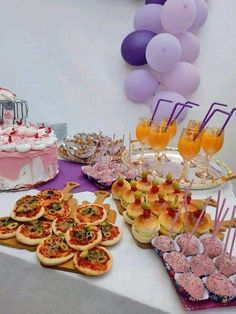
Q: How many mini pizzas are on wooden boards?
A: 11